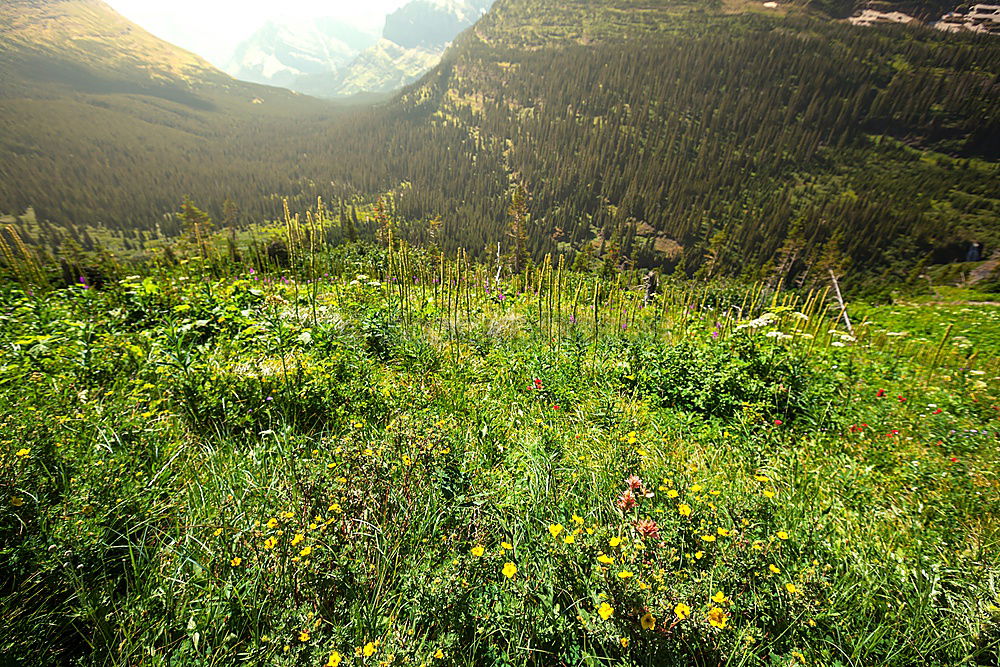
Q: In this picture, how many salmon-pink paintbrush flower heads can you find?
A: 3